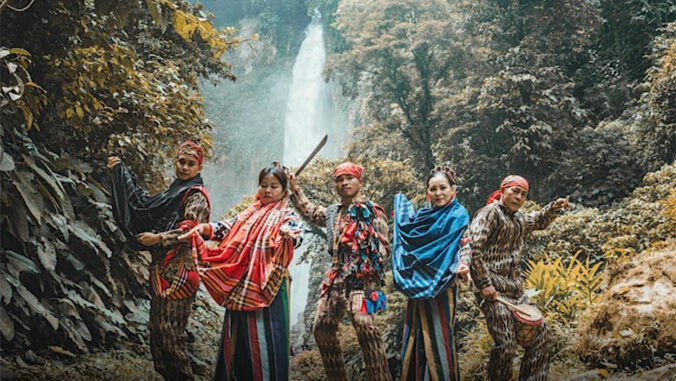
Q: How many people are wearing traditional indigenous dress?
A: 5